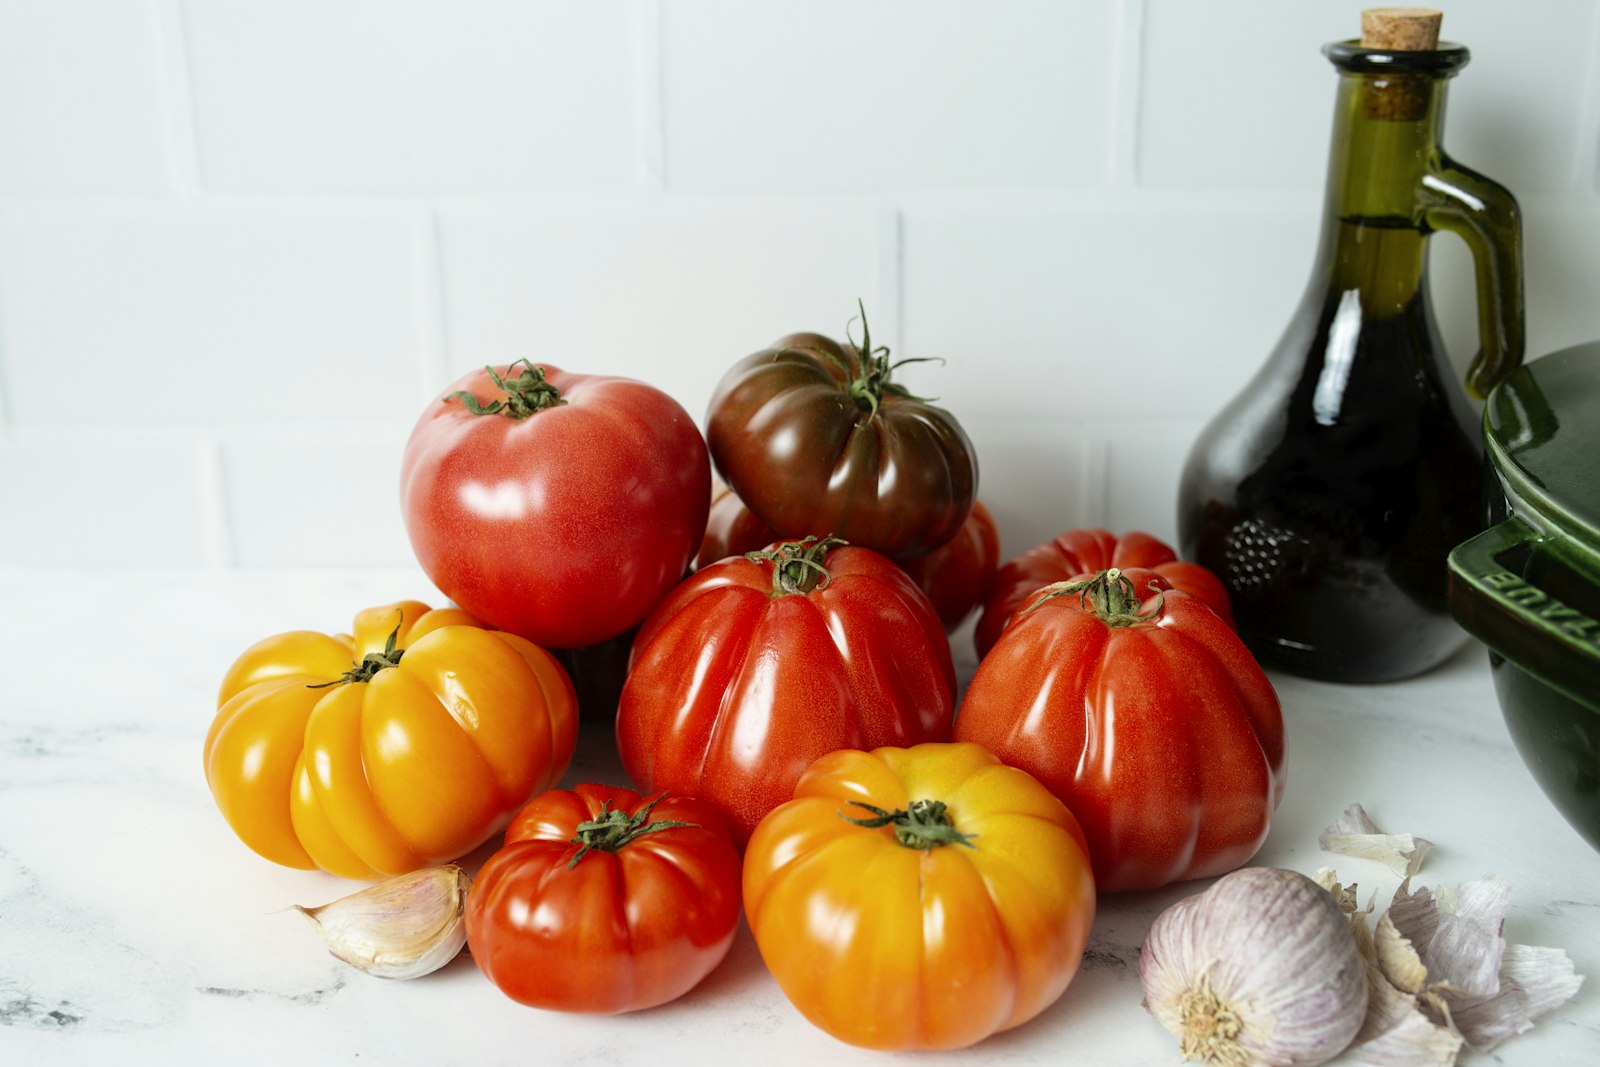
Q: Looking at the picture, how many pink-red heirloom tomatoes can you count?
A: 1